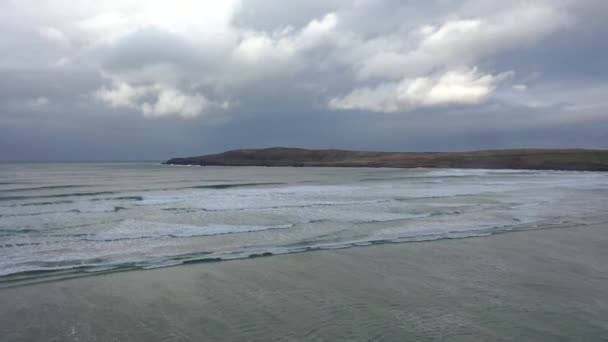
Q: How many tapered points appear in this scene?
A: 1